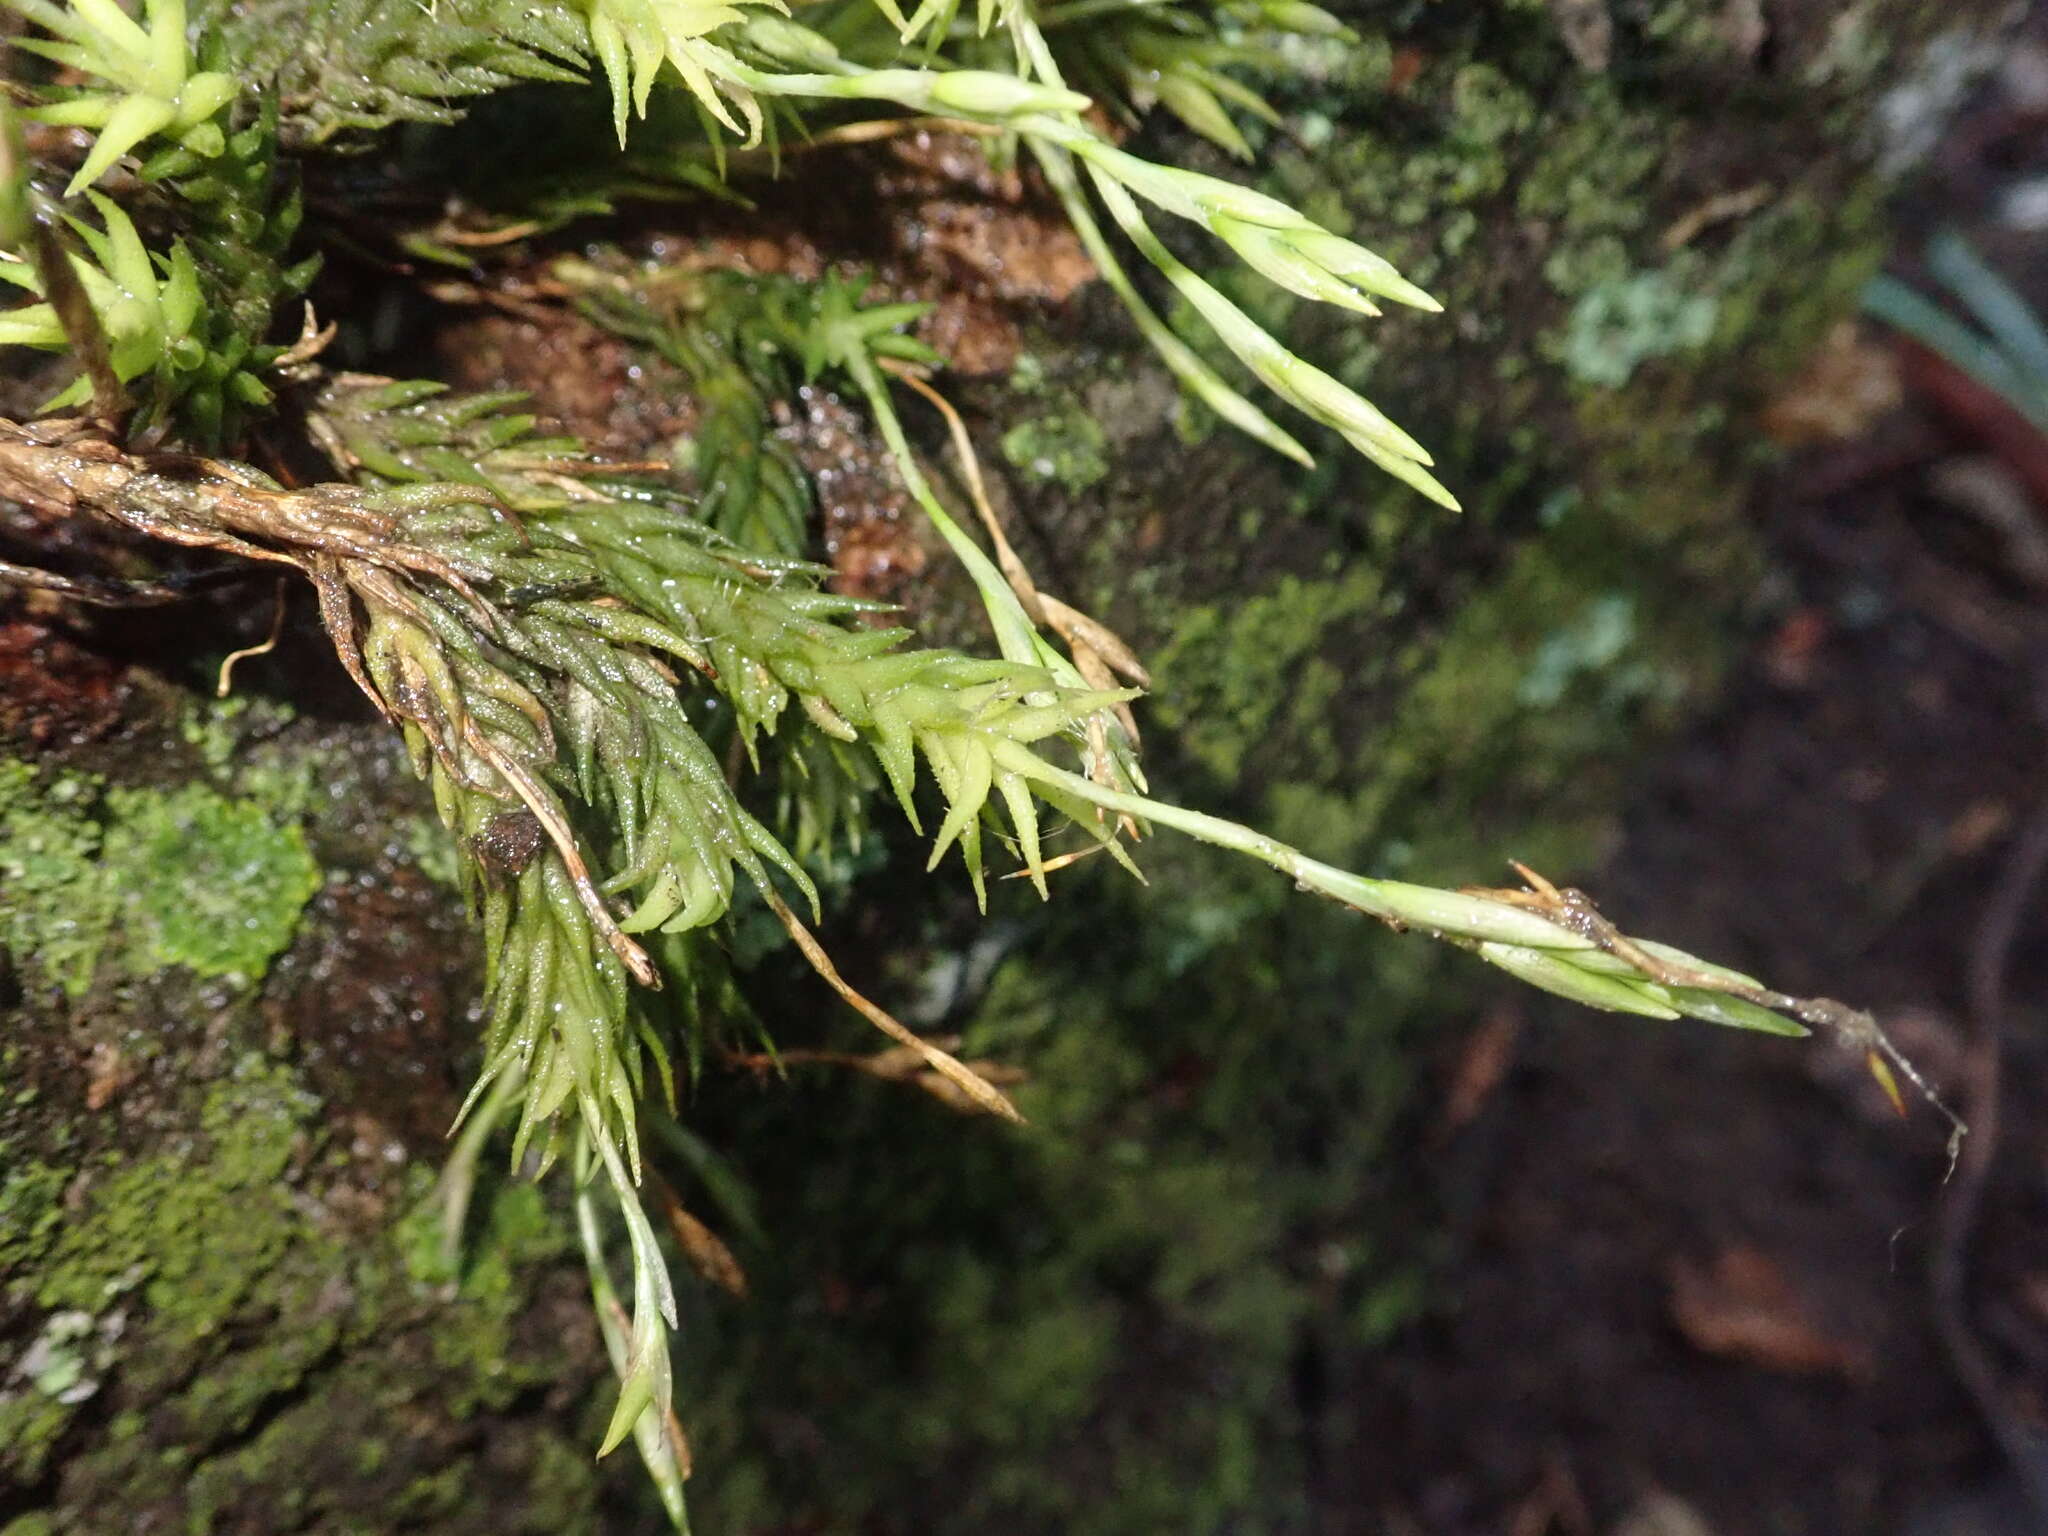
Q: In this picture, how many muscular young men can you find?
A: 0